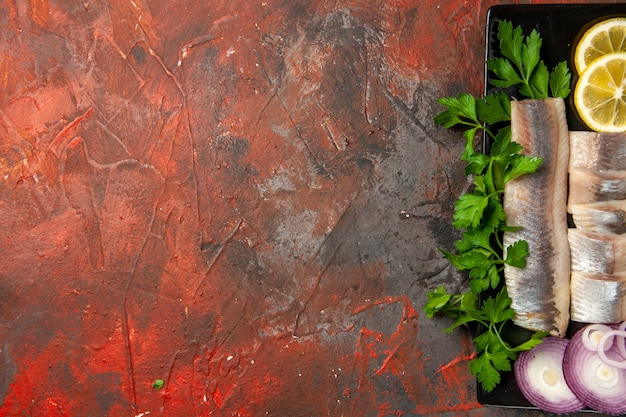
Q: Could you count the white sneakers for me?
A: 0